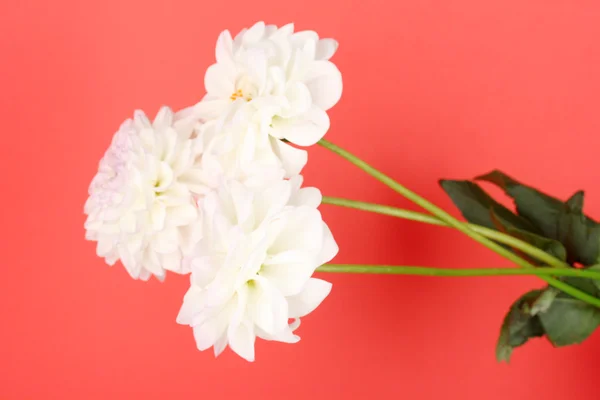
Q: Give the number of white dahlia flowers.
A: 3